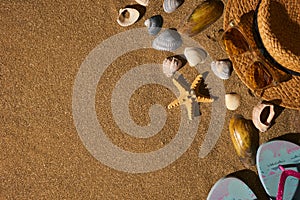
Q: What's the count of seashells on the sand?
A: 12